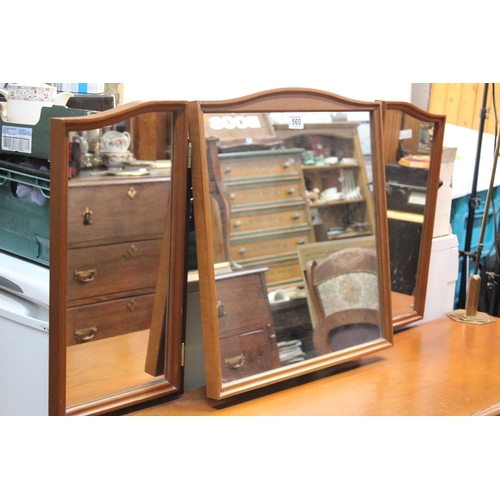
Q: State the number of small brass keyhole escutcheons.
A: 3